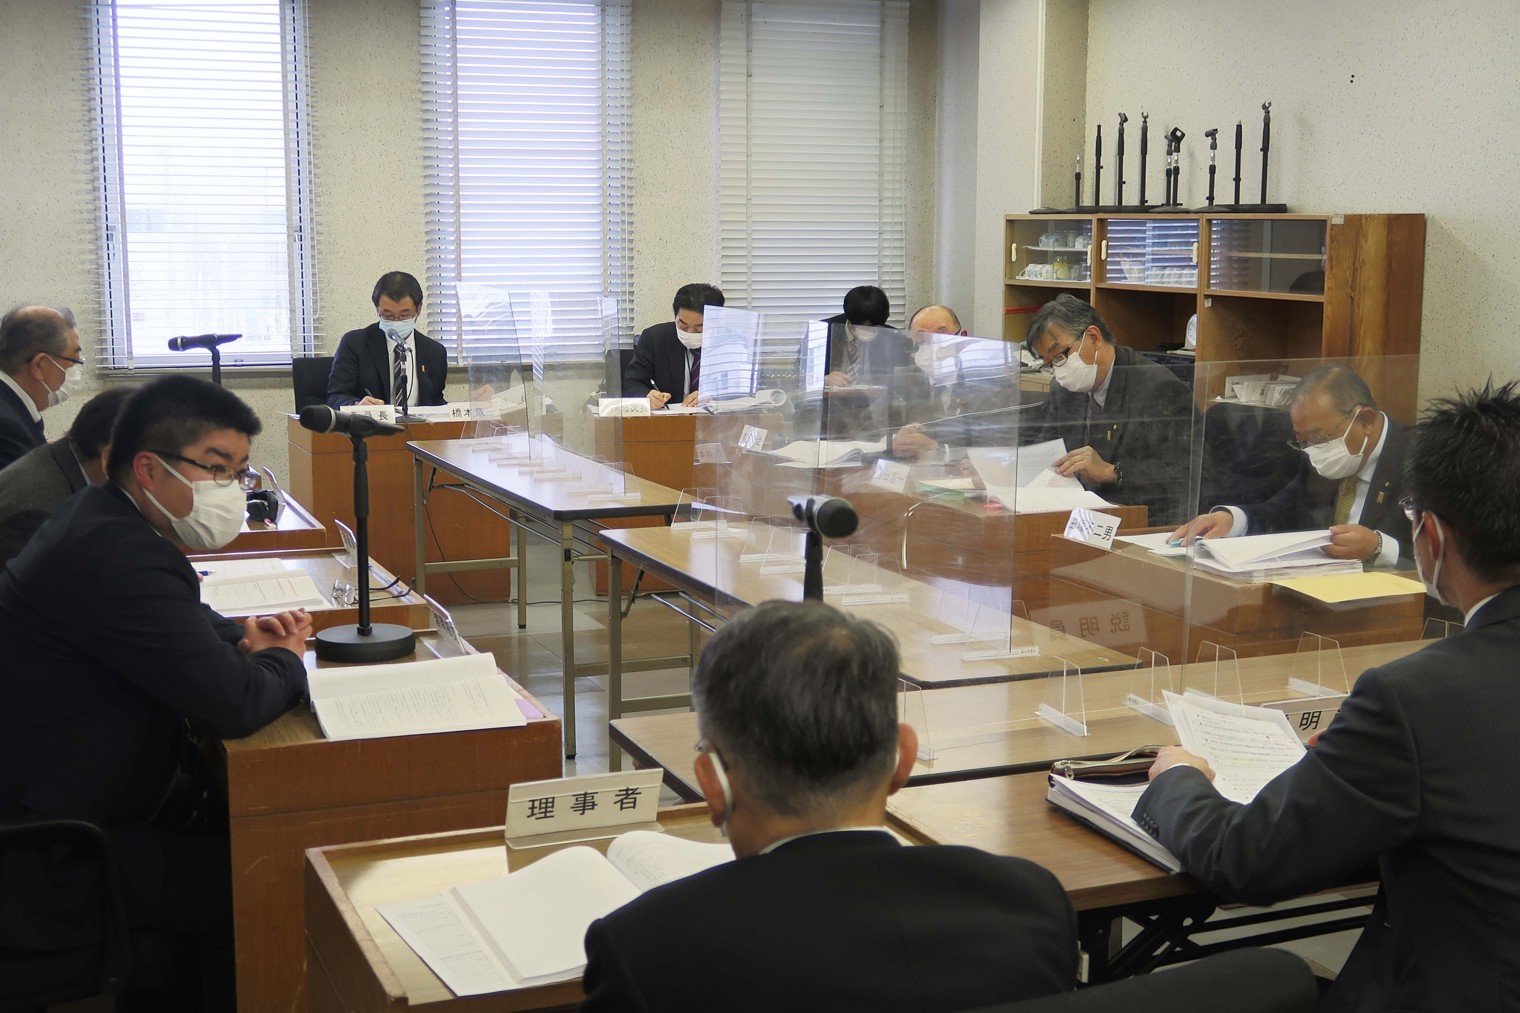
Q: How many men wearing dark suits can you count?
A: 11